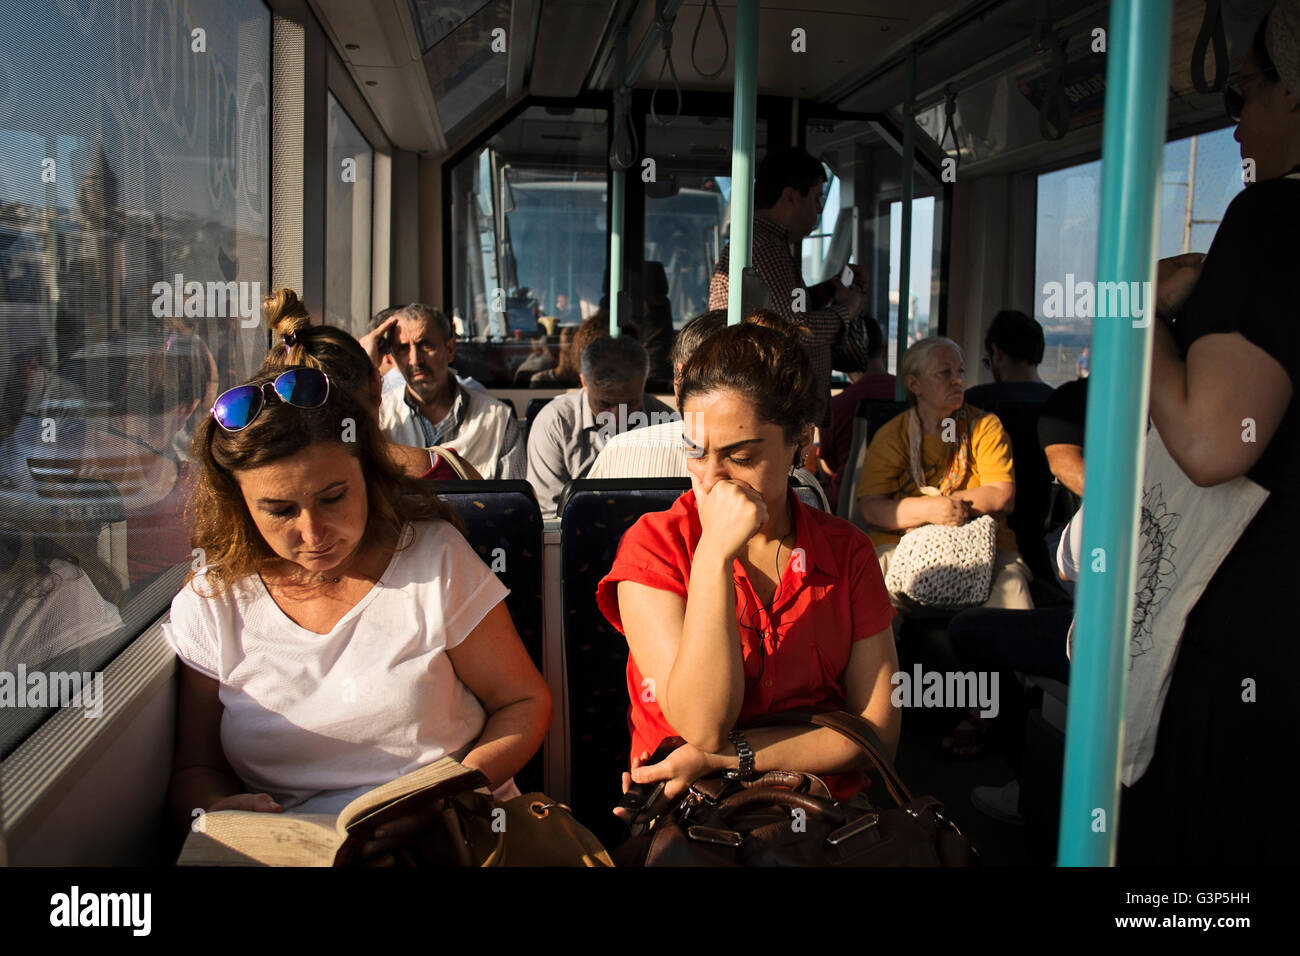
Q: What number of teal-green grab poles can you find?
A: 4